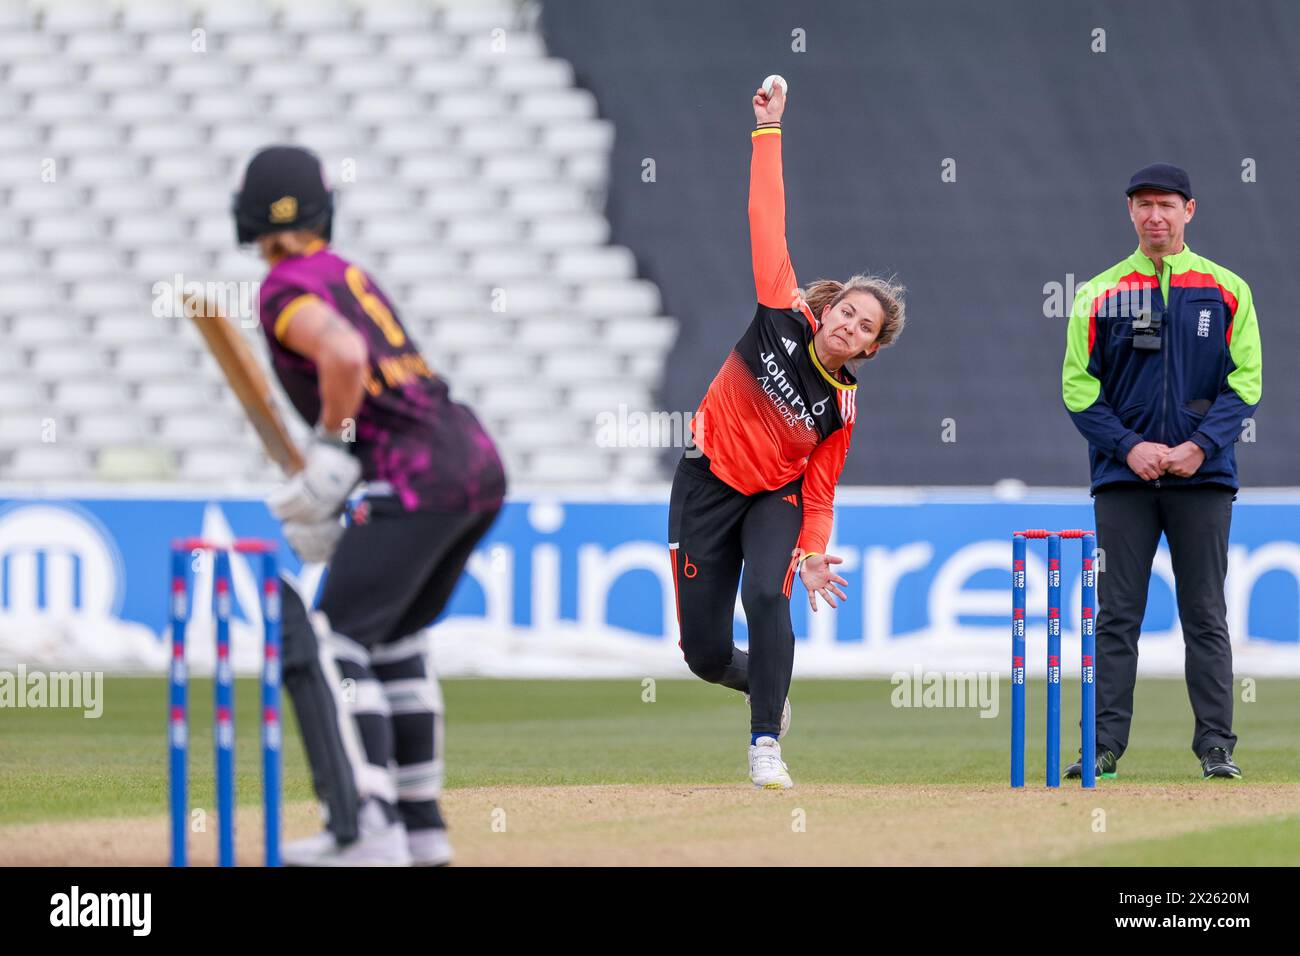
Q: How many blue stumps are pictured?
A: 6